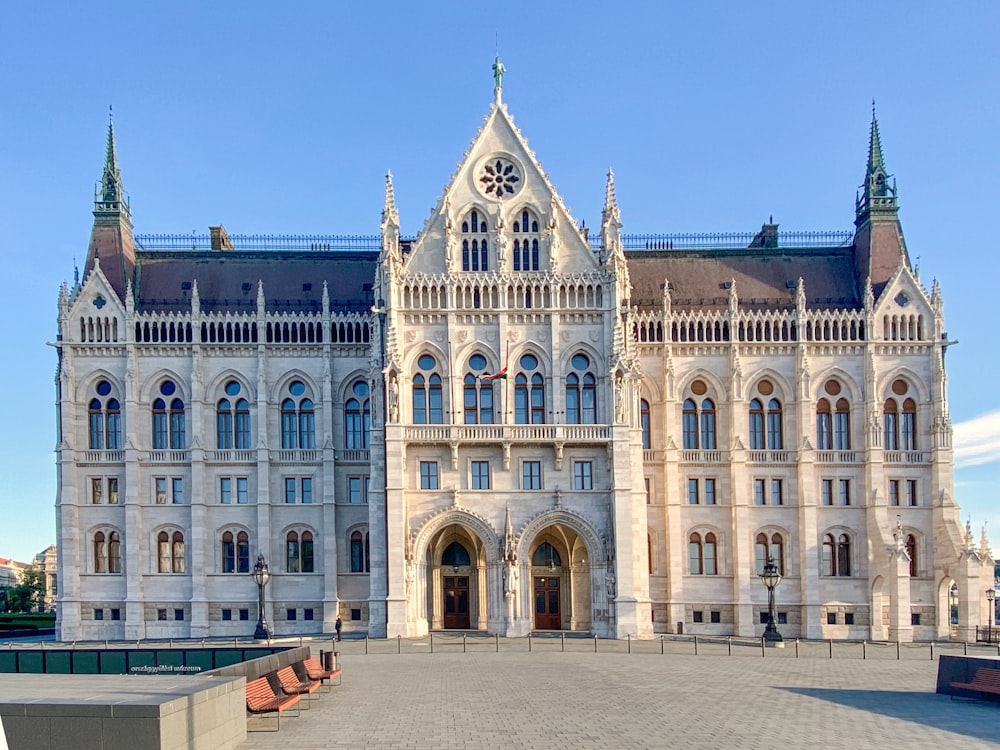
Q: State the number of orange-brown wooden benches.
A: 4